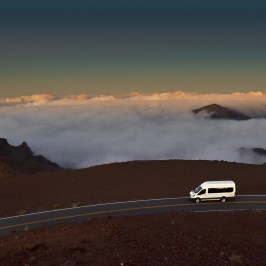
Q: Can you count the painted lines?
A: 3